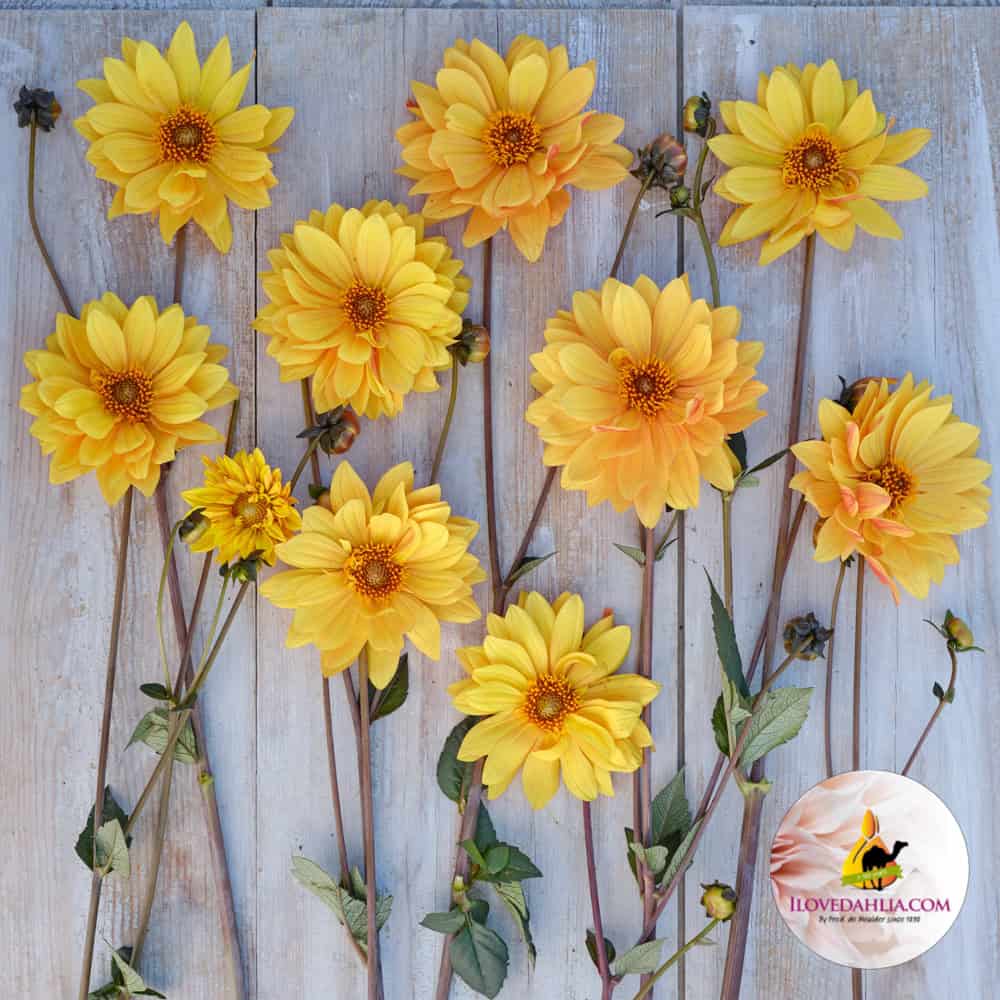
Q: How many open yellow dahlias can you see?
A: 10